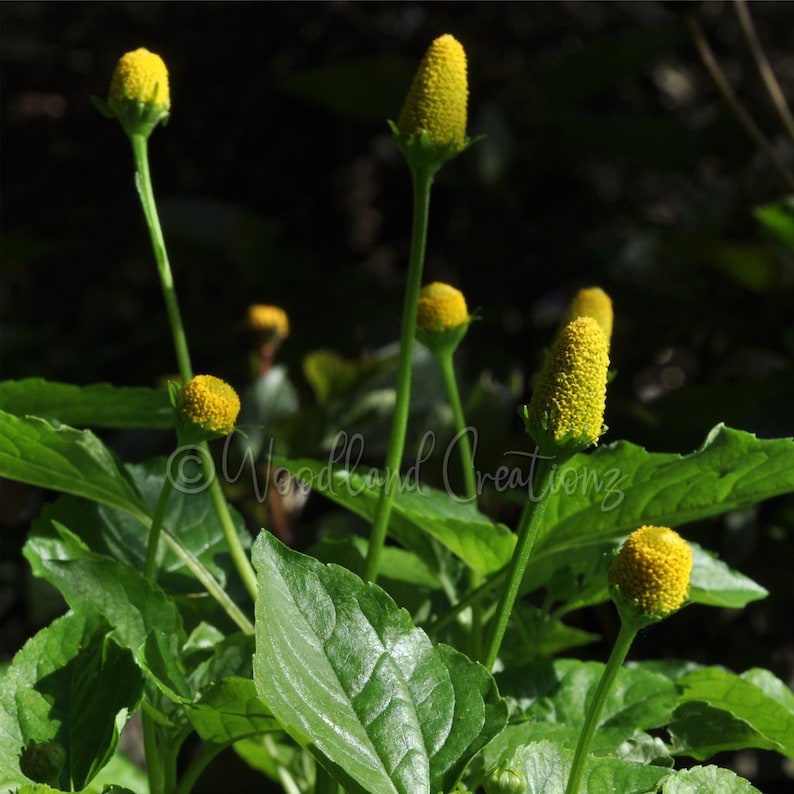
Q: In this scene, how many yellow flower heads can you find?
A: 8